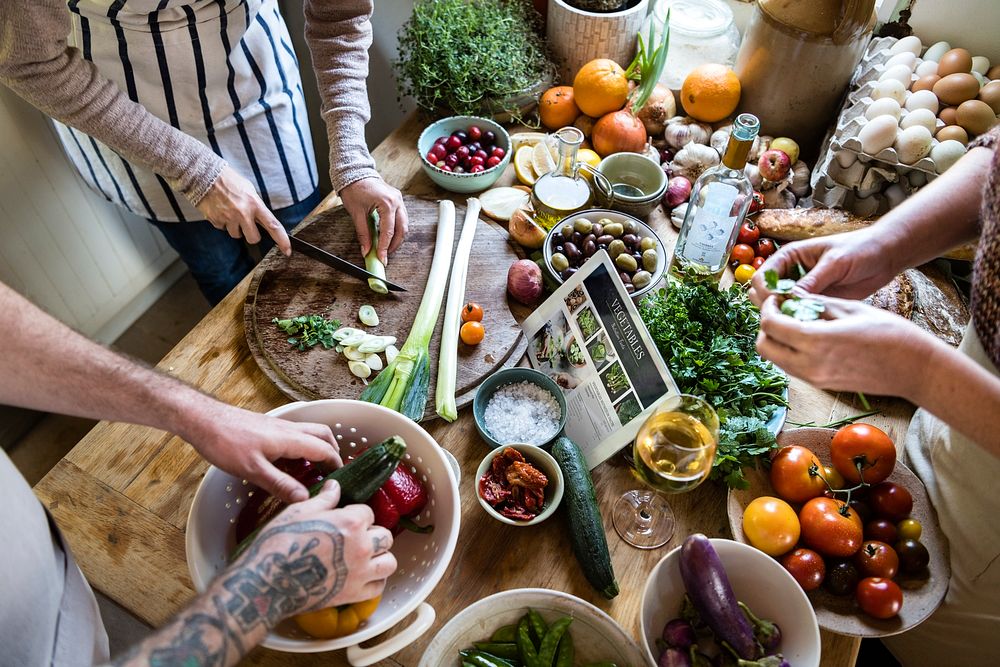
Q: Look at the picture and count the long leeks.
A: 2